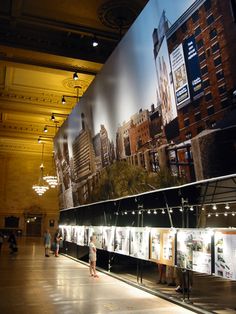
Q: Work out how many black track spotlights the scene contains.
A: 6